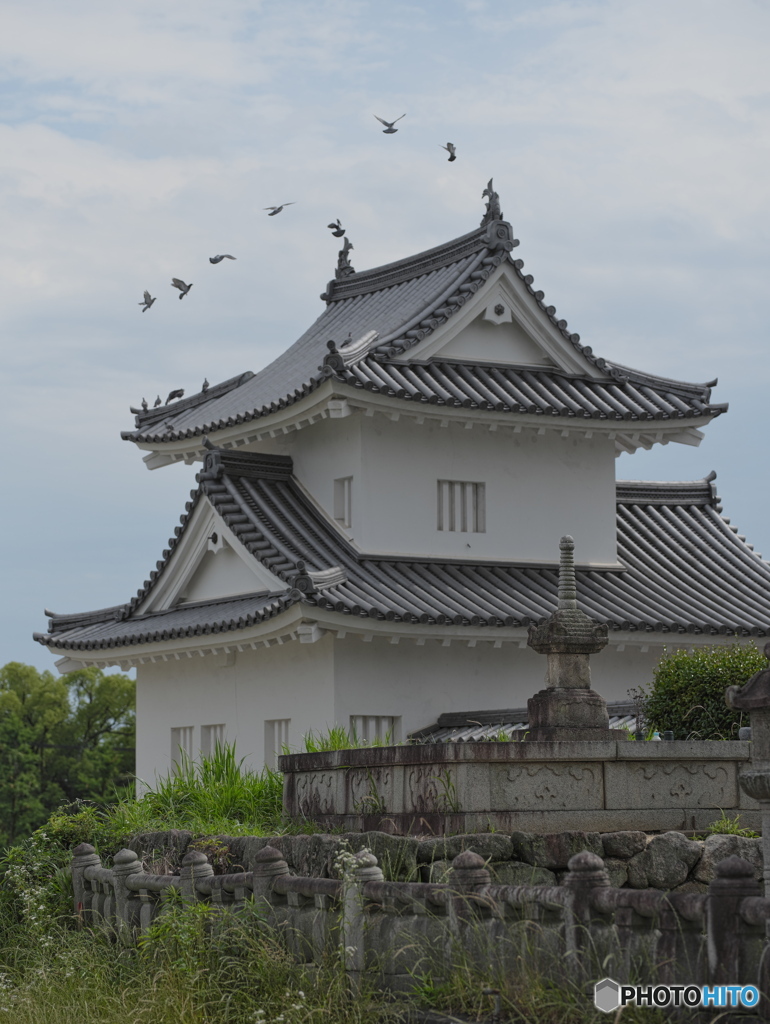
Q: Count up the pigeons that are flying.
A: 7